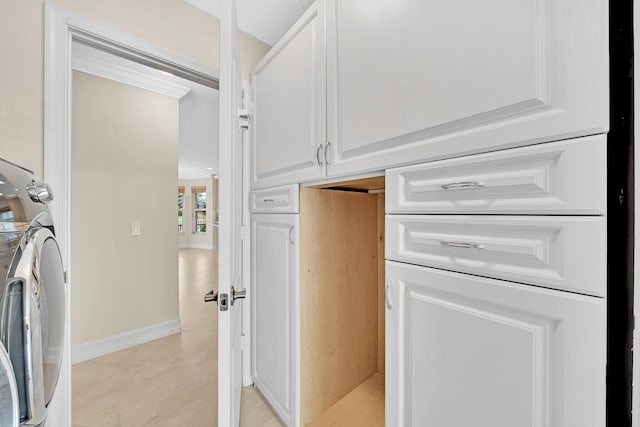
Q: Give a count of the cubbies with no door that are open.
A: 1